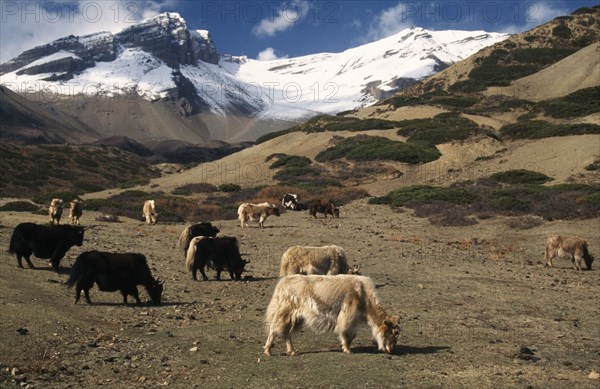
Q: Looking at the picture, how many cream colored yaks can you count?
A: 7